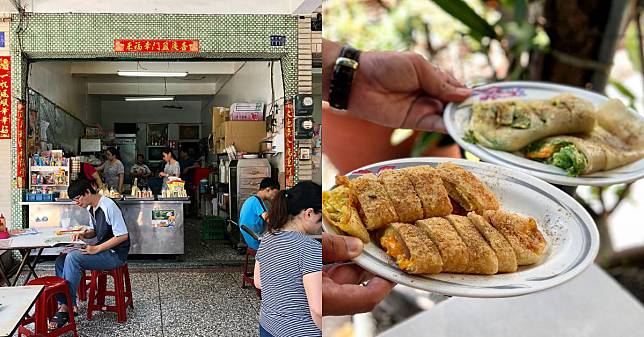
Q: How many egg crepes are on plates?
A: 4